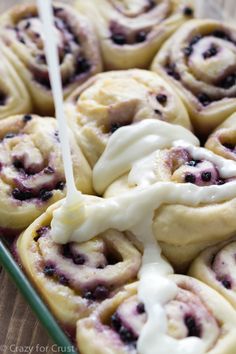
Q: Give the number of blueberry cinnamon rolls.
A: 11